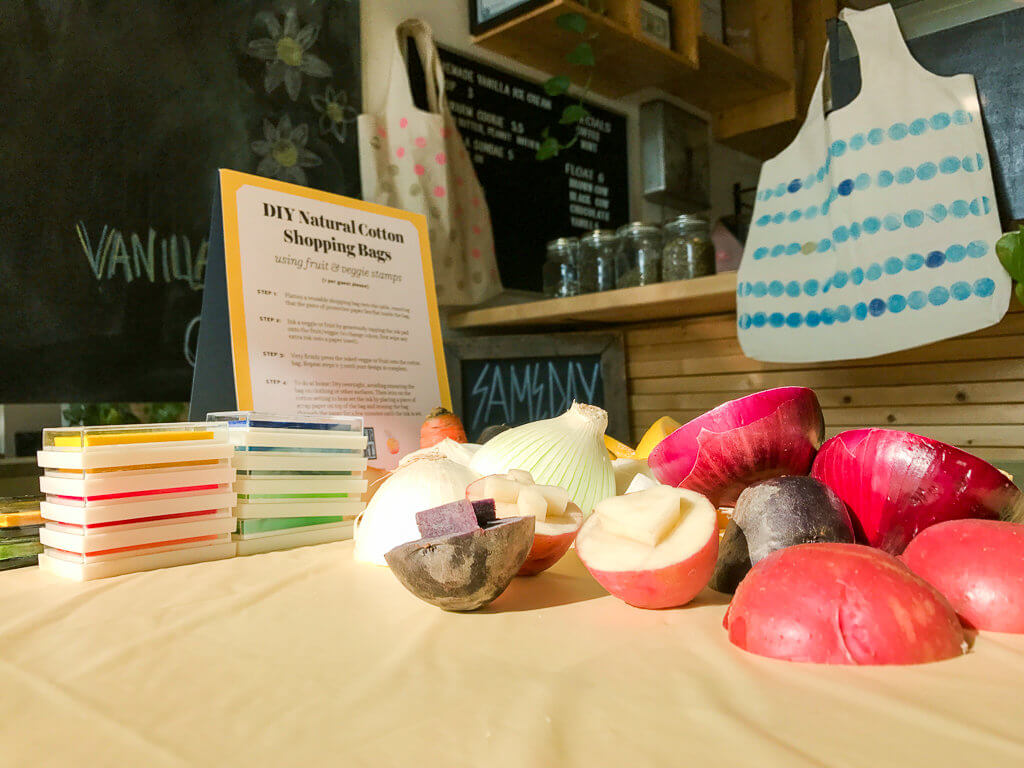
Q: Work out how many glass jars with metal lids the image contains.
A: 4